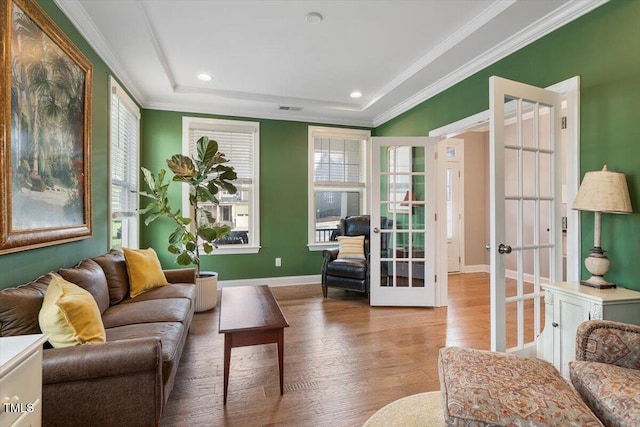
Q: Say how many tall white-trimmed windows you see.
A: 3